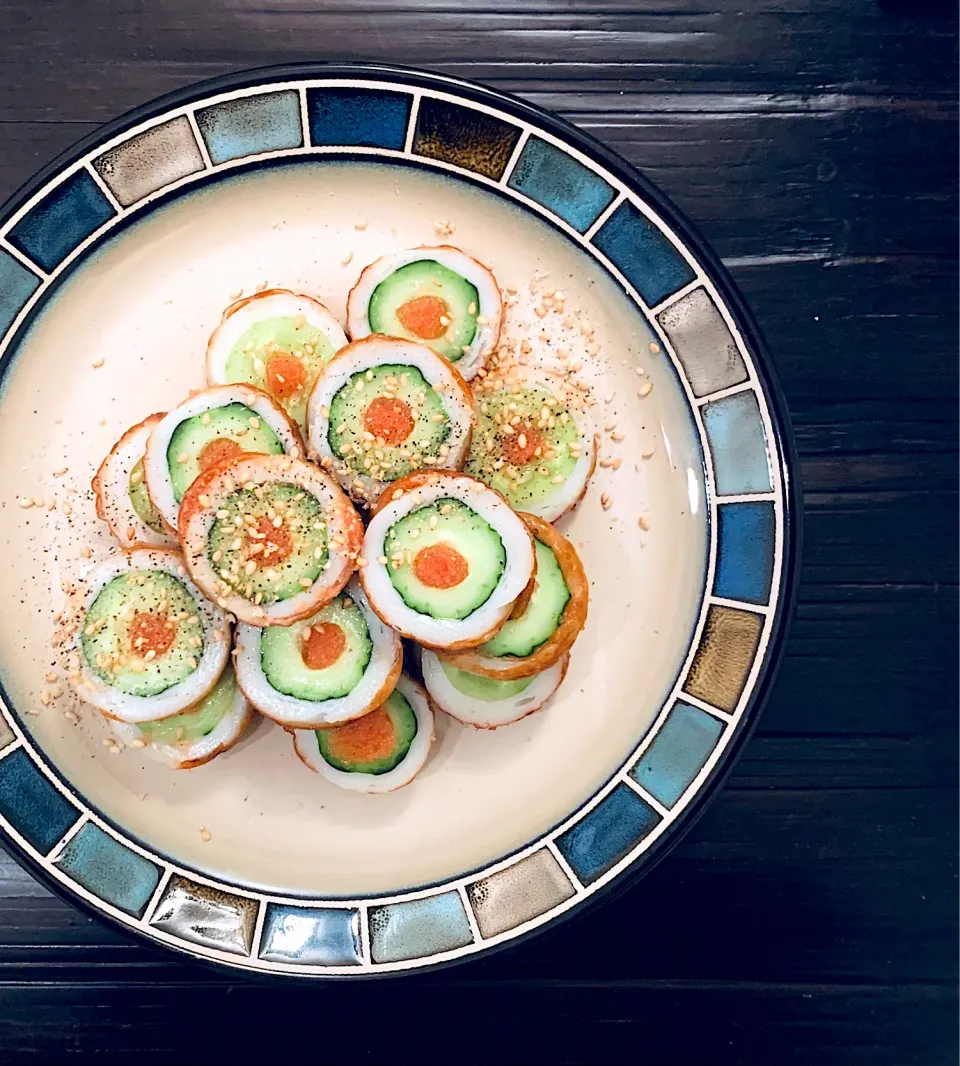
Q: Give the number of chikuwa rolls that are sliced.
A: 14